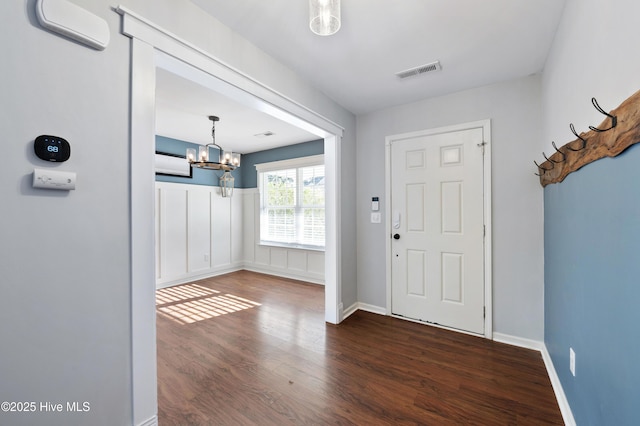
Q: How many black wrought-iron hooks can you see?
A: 5